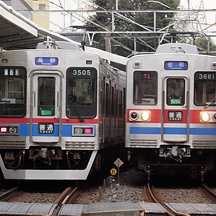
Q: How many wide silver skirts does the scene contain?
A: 1